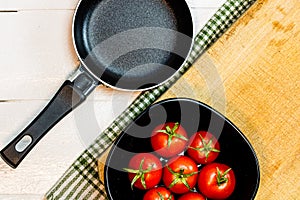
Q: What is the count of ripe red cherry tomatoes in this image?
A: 7